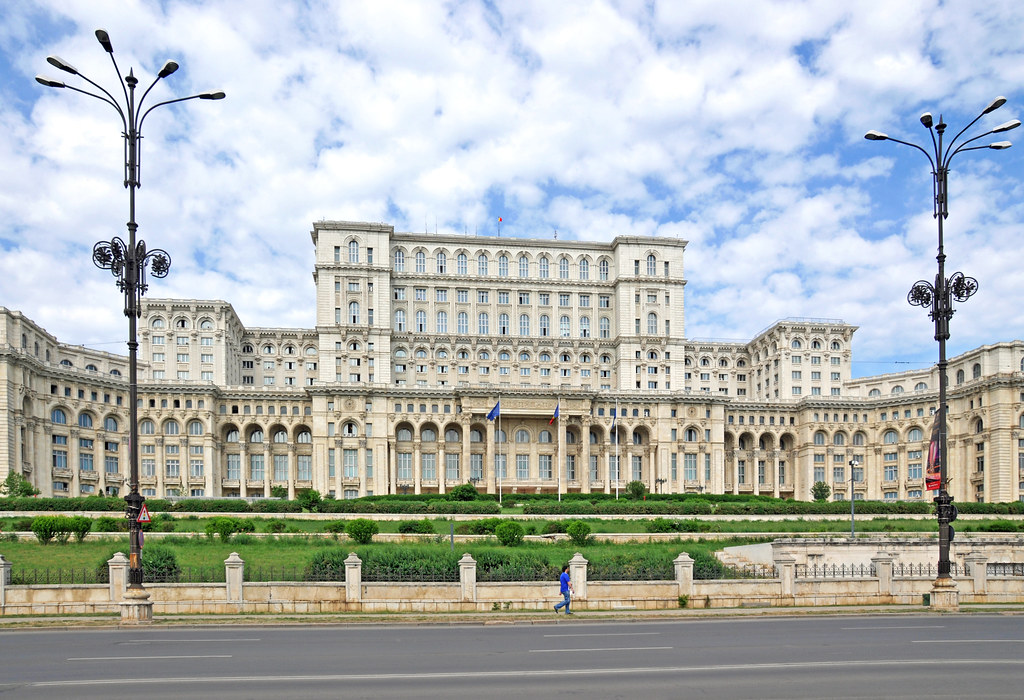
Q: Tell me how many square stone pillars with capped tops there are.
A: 10